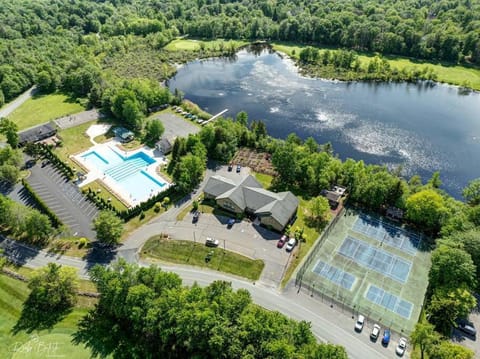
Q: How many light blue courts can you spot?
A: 4